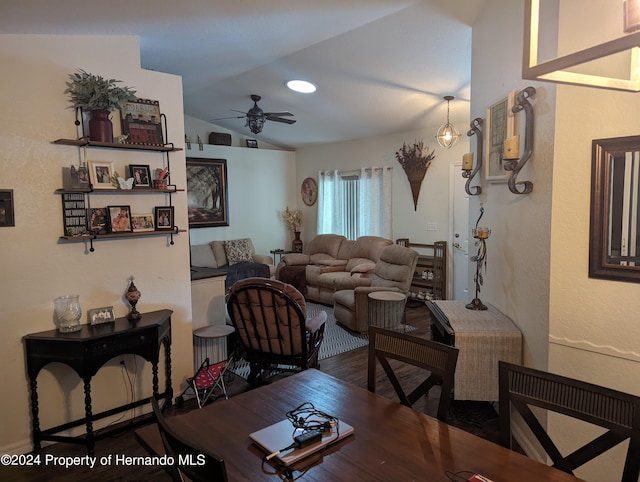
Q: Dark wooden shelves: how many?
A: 3